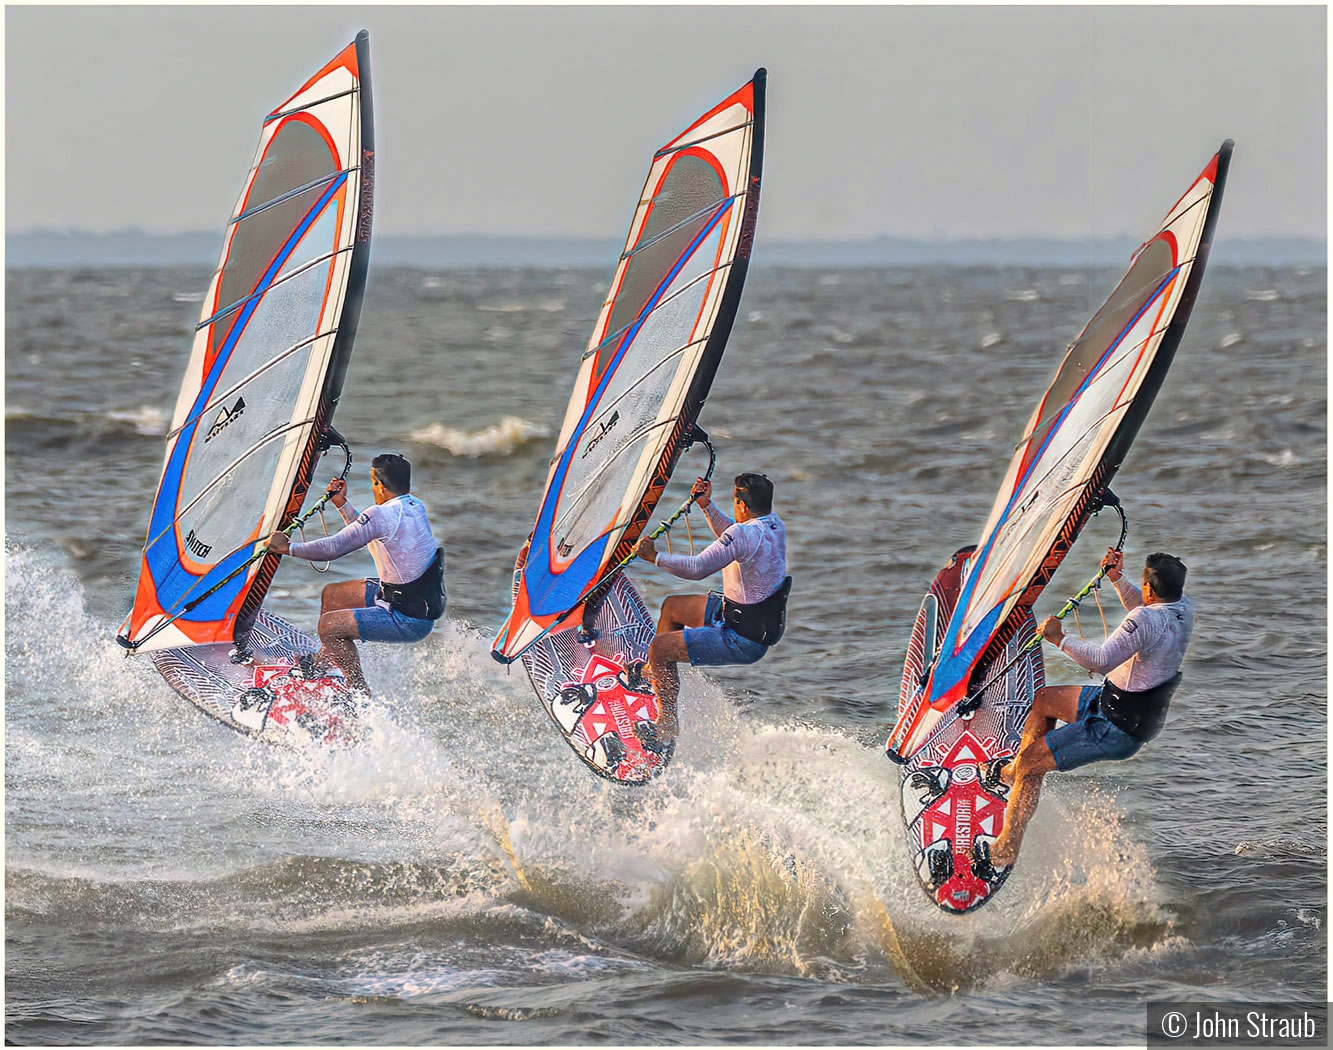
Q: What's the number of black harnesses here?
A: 3